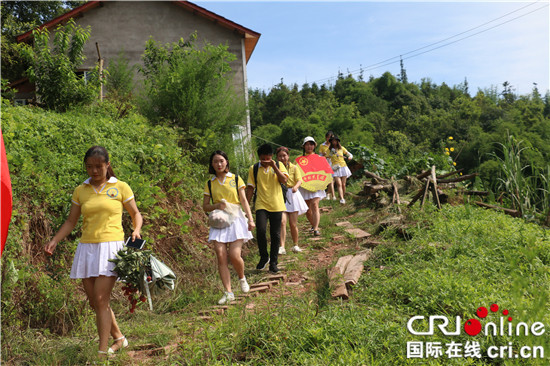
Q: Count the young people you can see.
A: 7